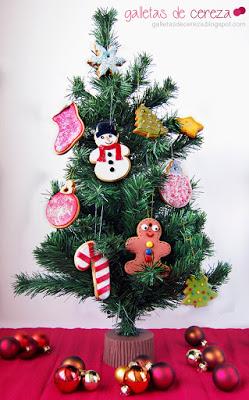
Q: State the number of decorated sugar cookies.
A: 10